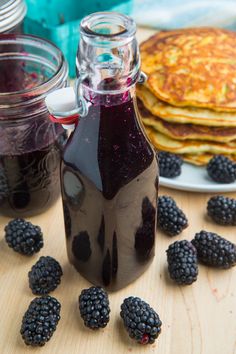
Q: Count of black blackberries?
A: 11